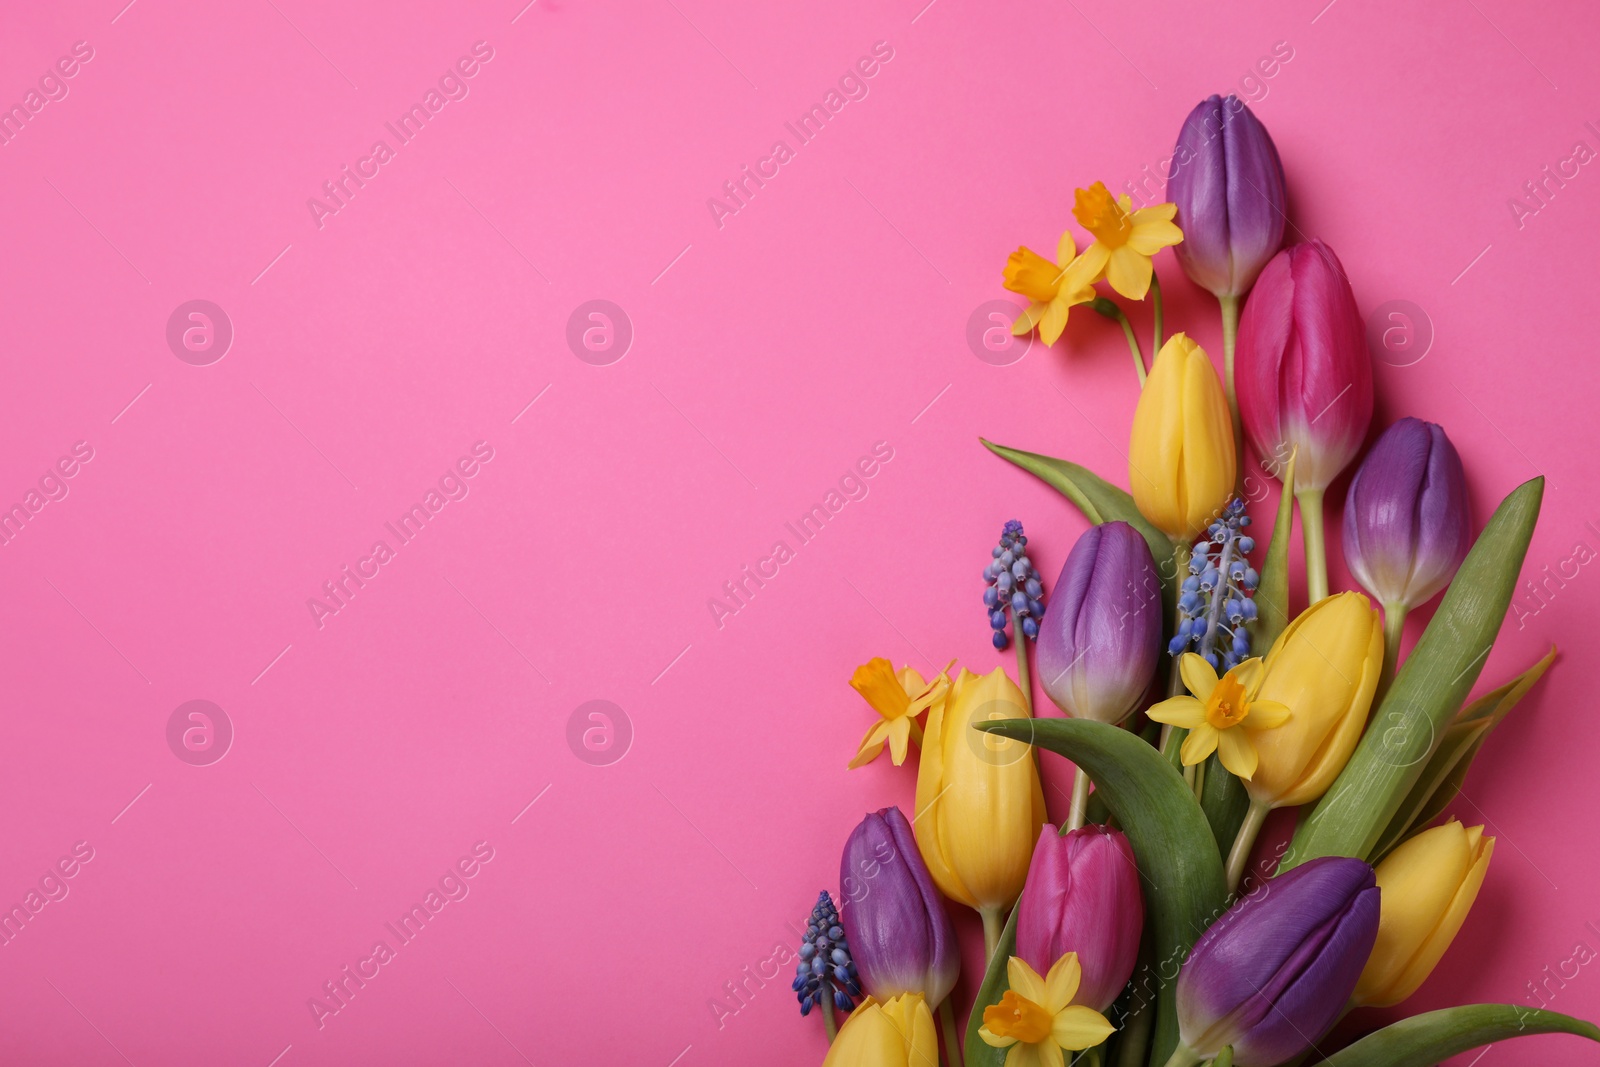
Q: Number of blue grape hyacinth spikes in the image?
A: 3